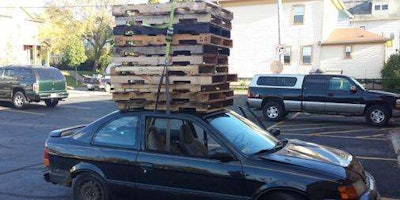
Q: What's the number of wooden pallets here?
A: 11